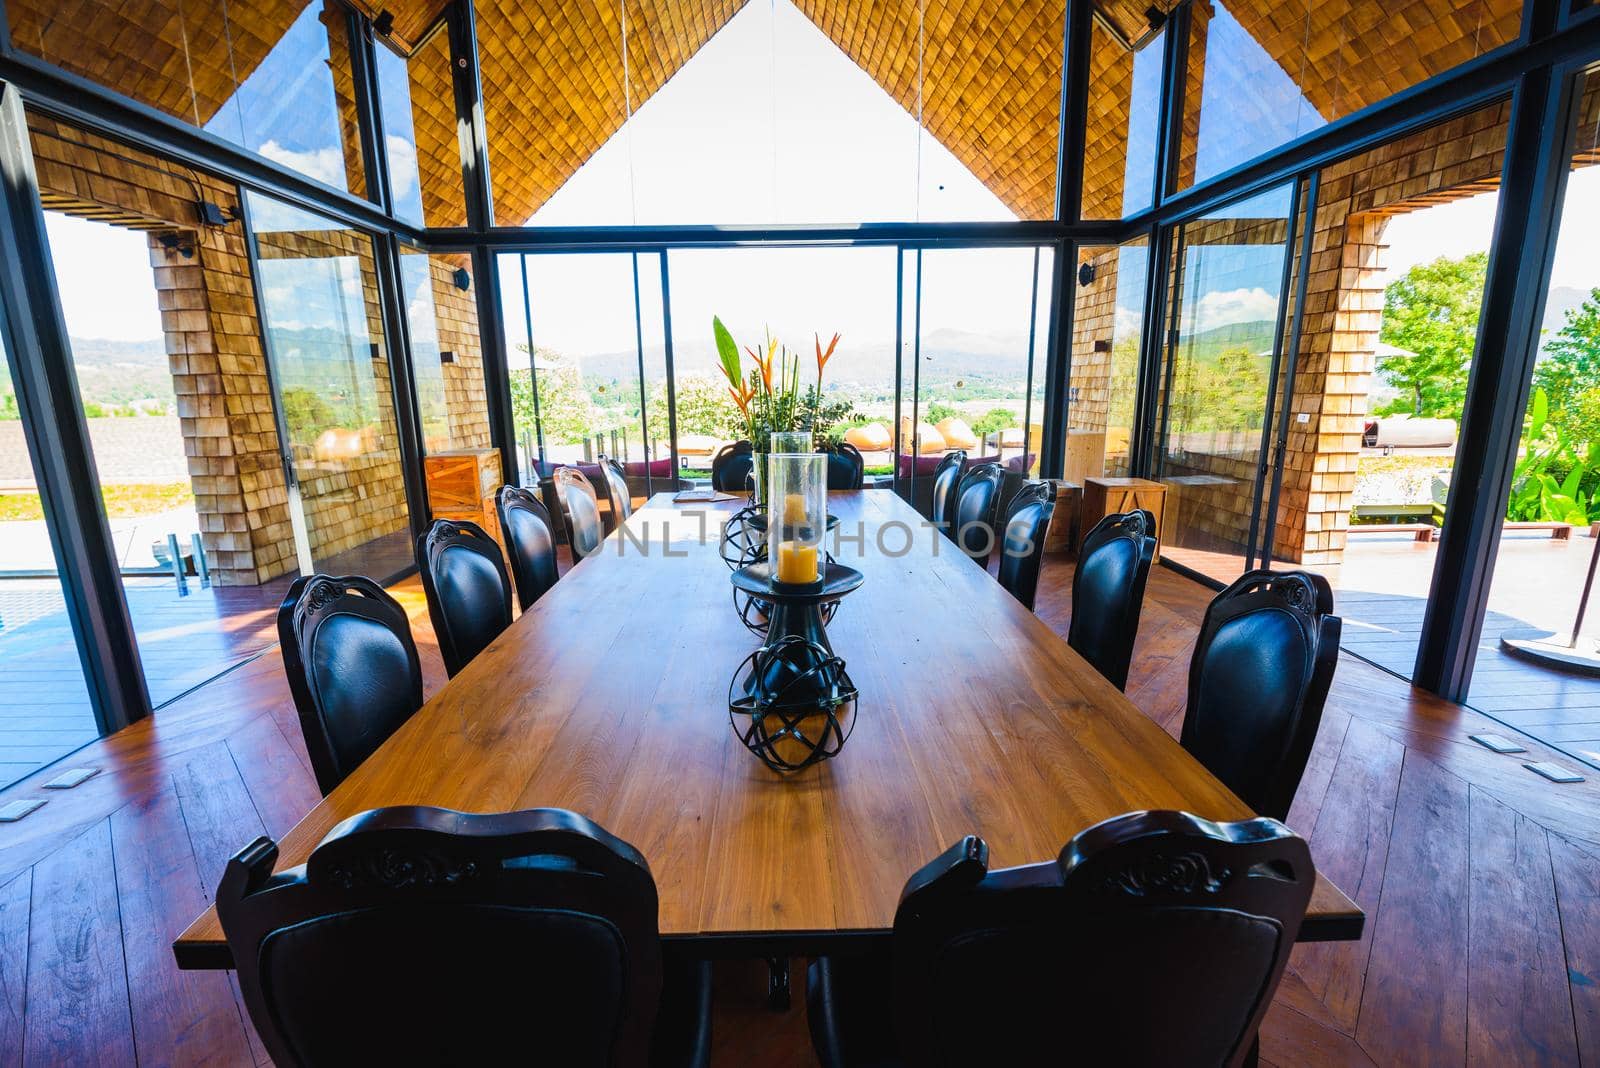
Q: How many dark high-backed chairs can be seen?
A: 14